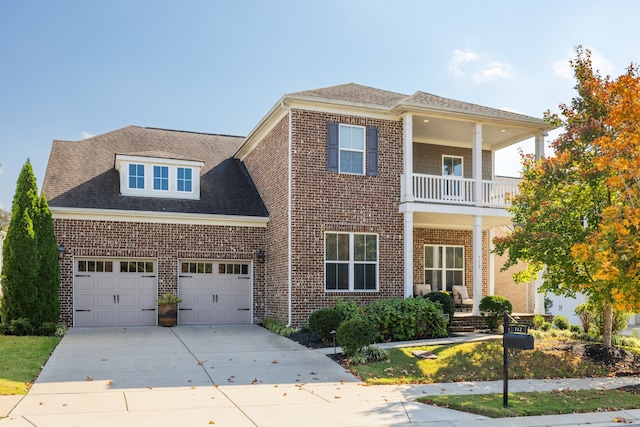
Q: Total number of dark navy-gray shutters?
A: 2